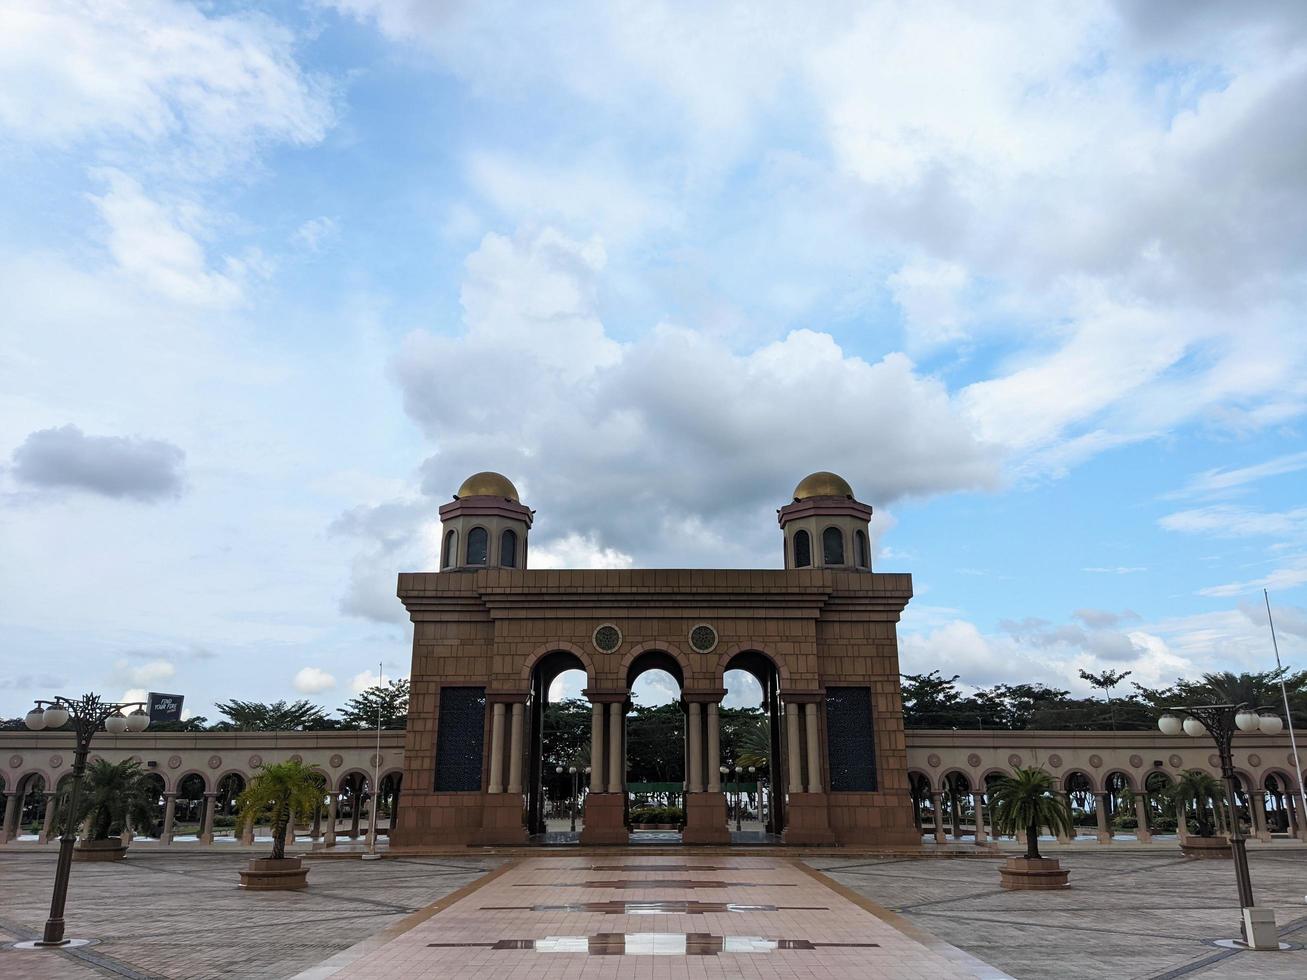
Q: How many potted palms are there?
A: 4